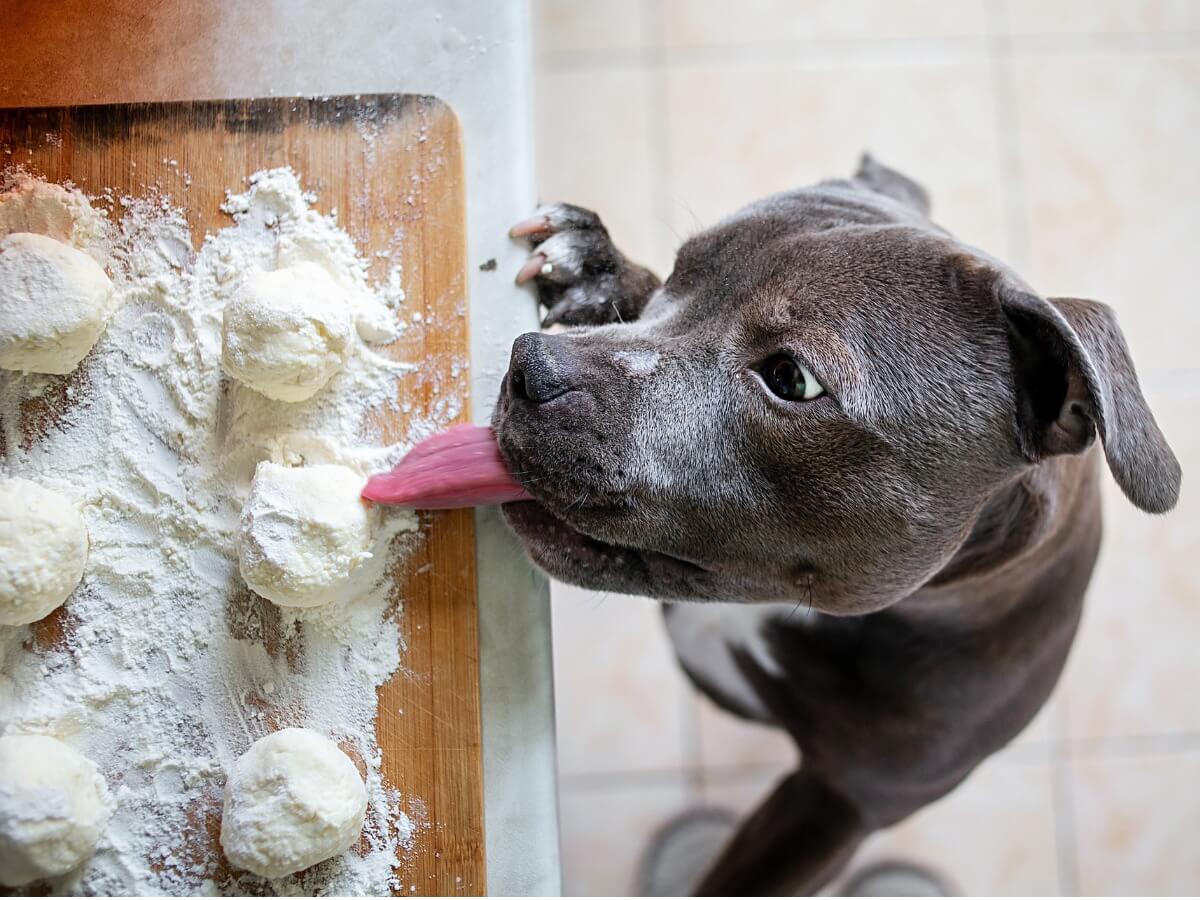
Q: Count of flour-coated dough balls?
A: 6